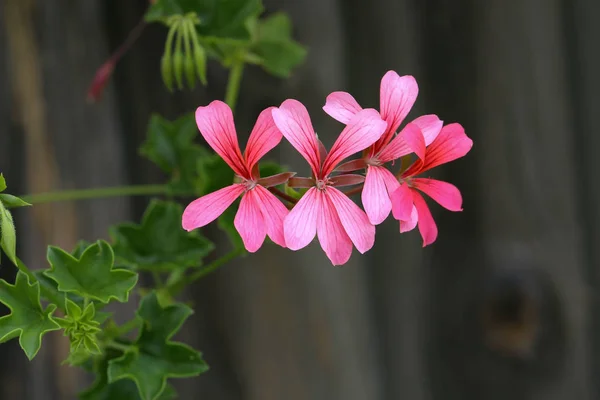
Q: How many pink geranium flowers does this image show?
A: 4